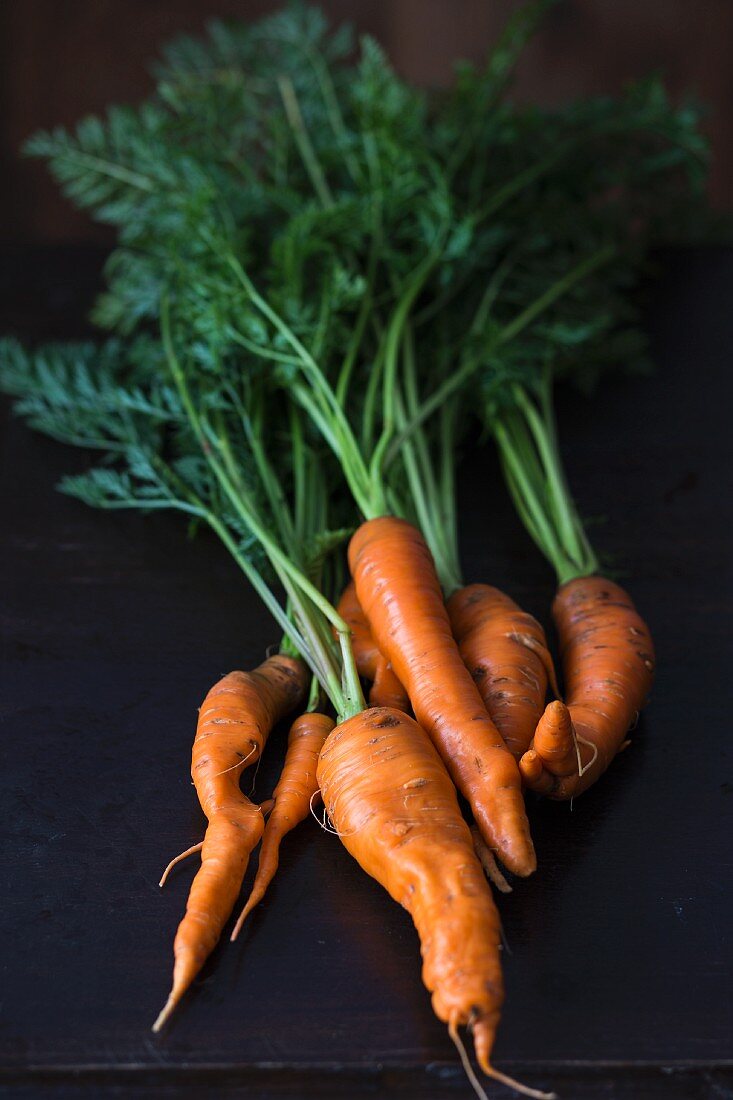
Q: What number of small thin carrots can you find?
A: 1